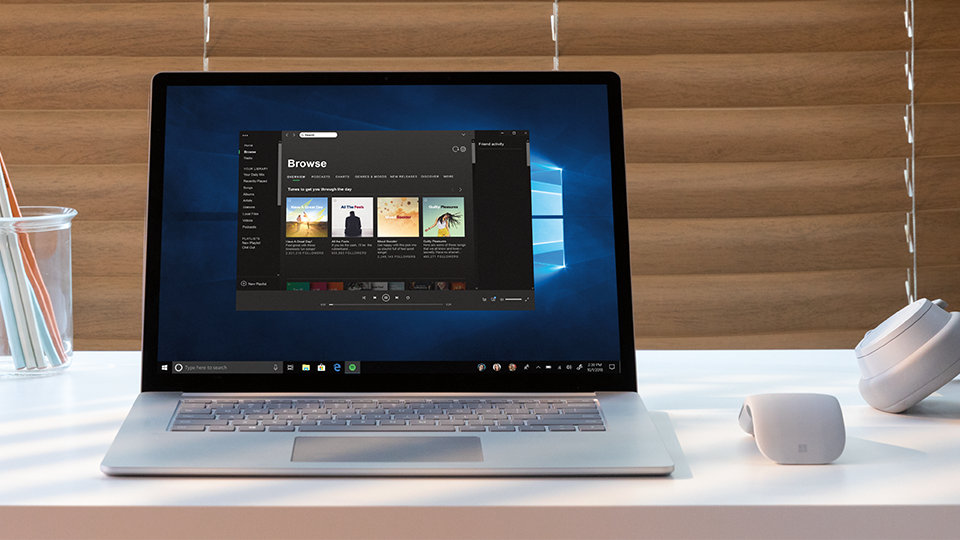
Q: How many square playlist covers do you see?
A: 4